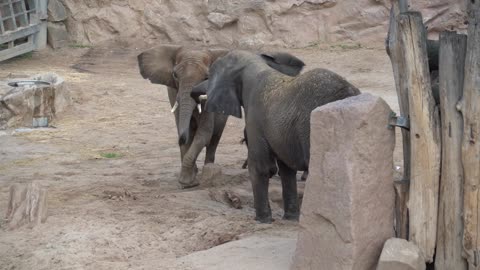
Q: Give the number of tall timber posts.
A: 4